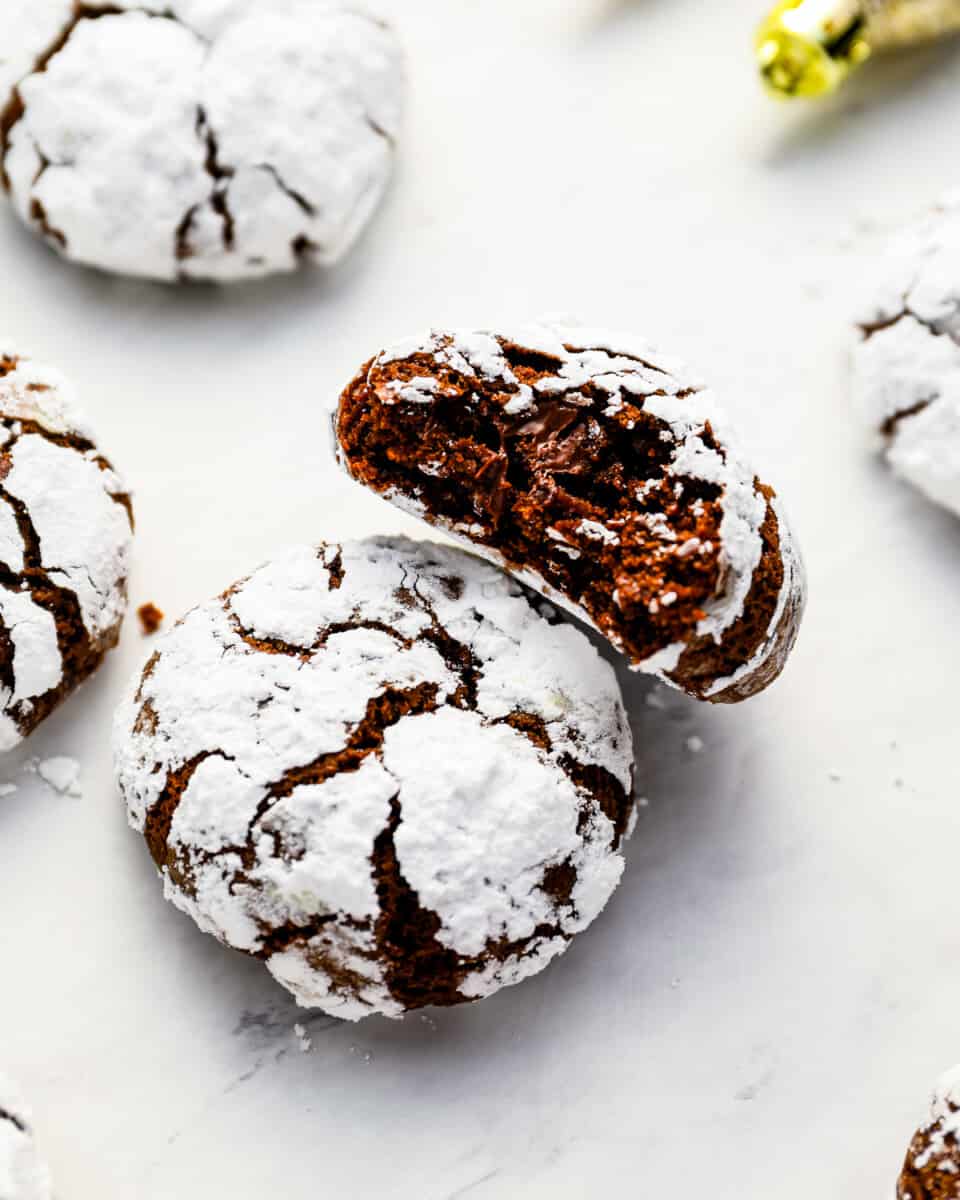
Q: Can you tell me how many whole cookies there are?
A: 1